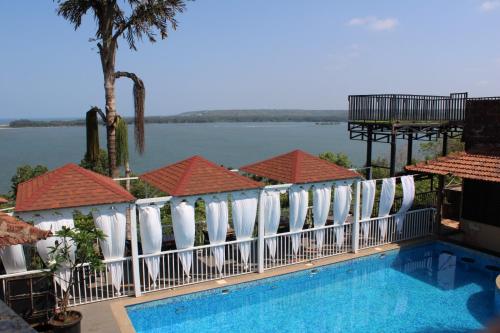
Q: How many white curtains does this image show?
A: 14